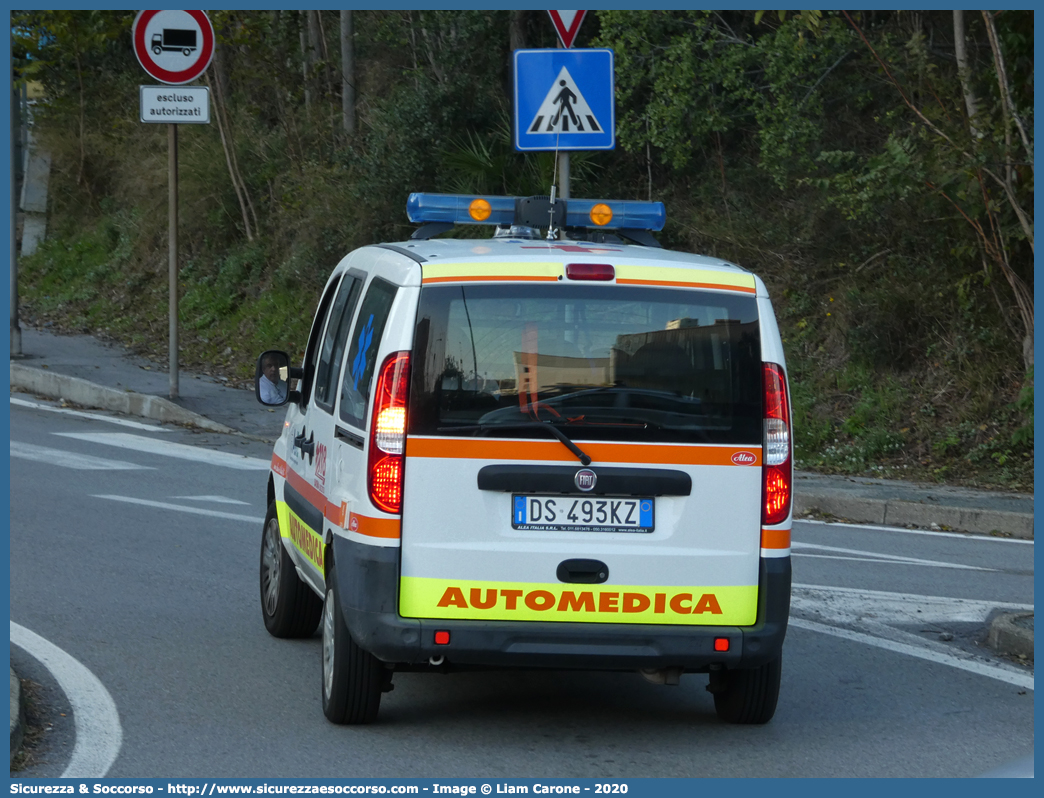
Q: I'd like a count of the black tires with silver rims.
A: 2